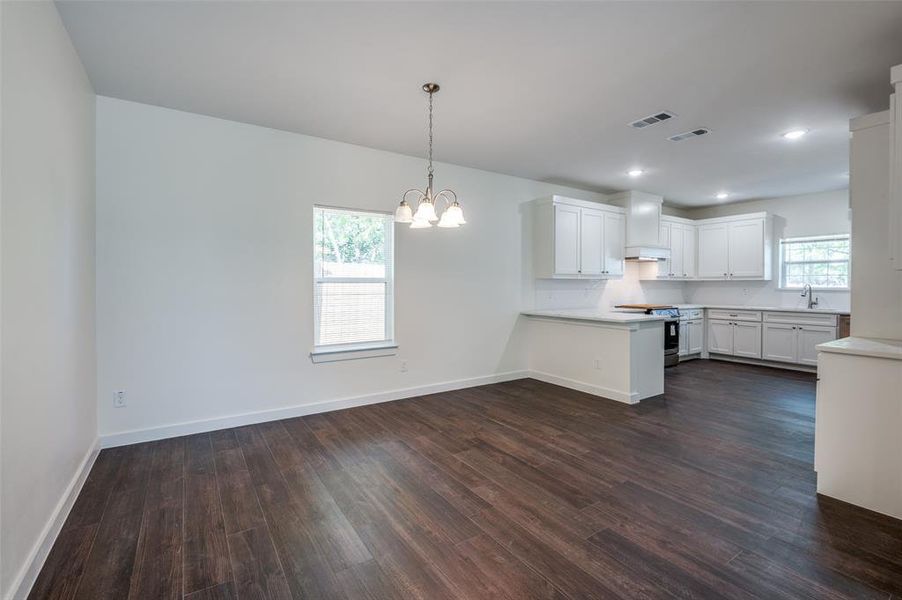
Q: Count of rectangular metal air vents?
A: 2